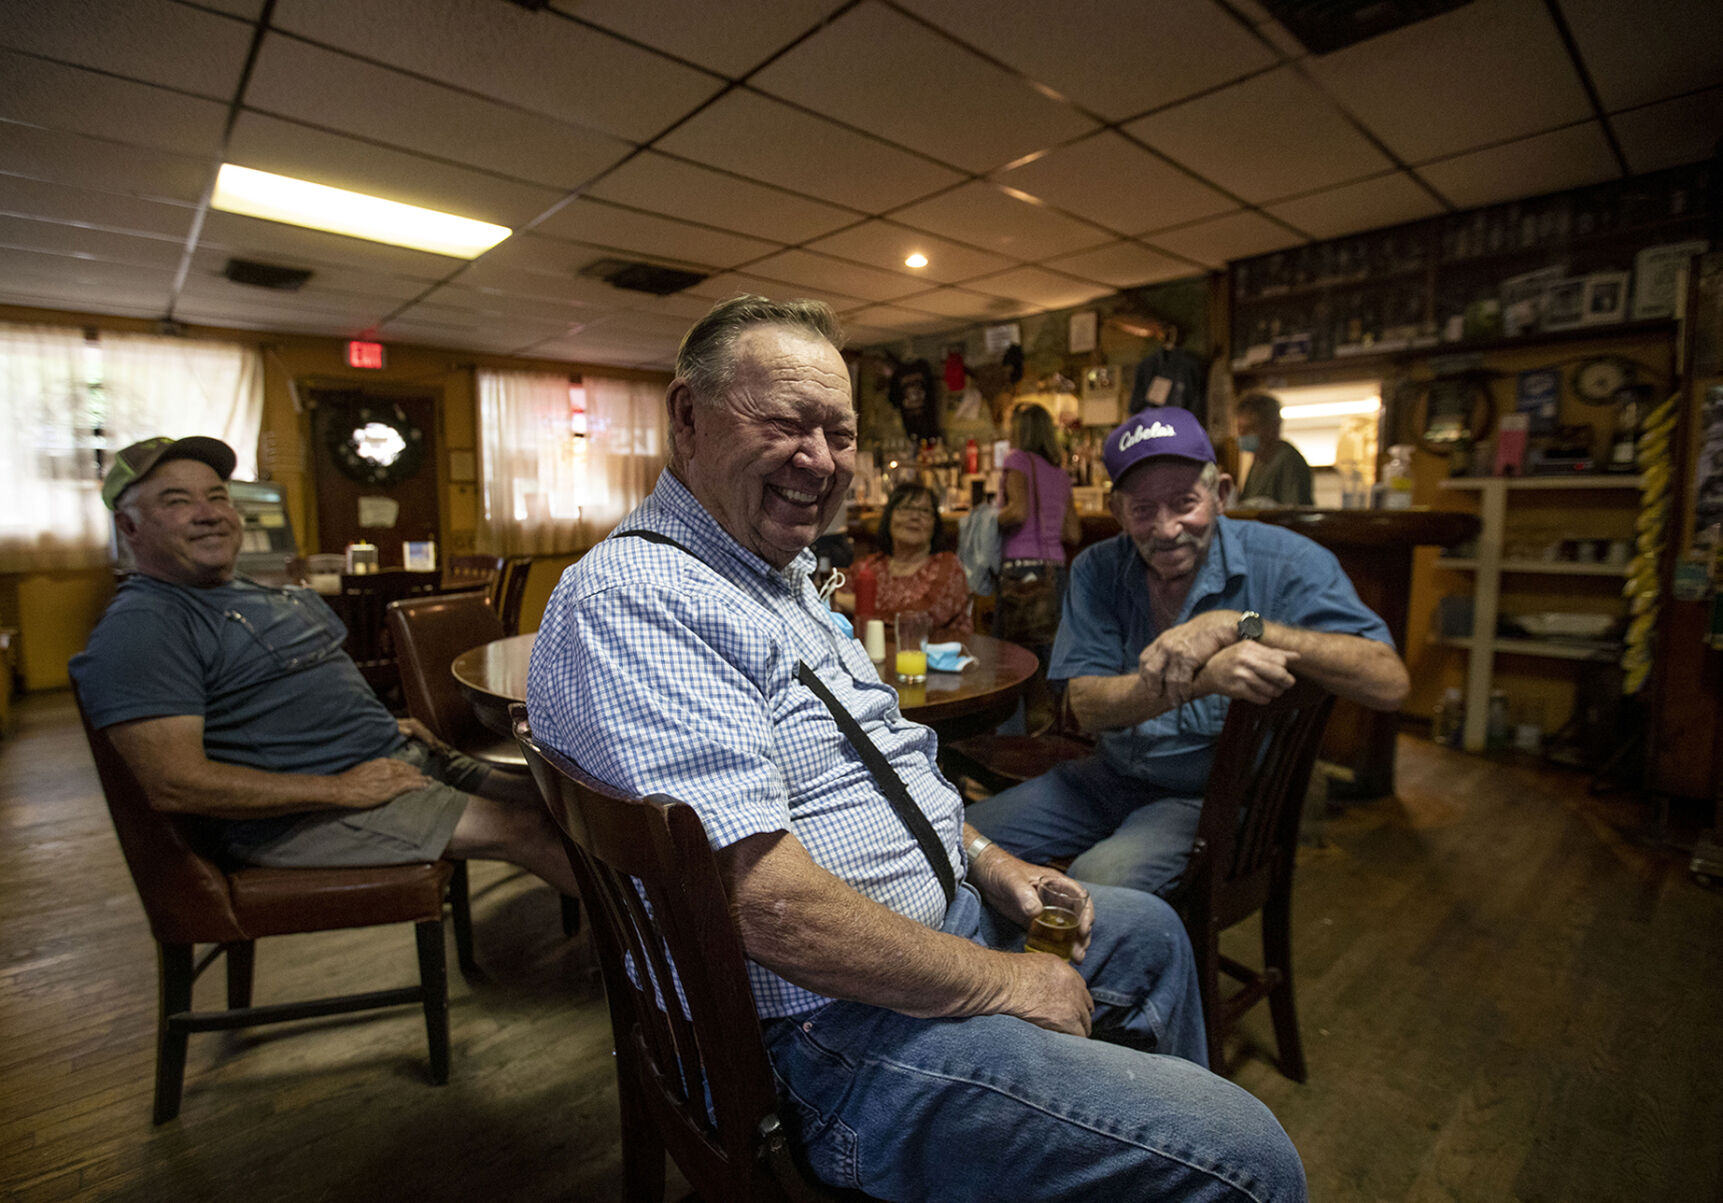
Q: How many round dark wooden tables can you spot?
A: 1